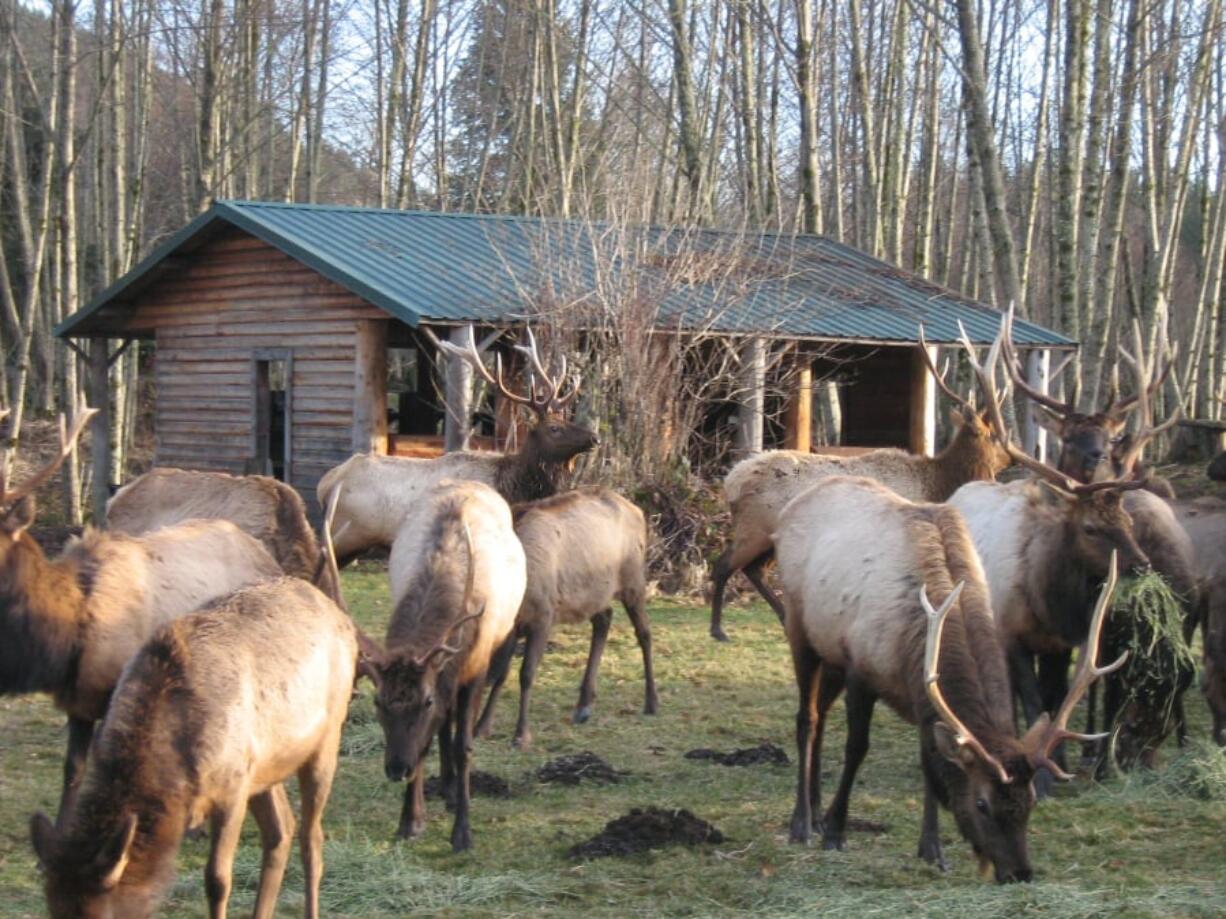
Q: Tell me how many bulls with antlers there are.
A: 7